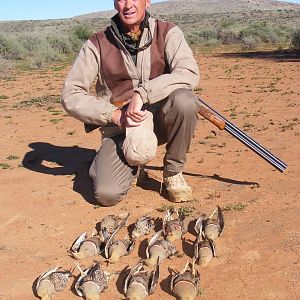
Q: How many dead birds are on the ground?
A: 12